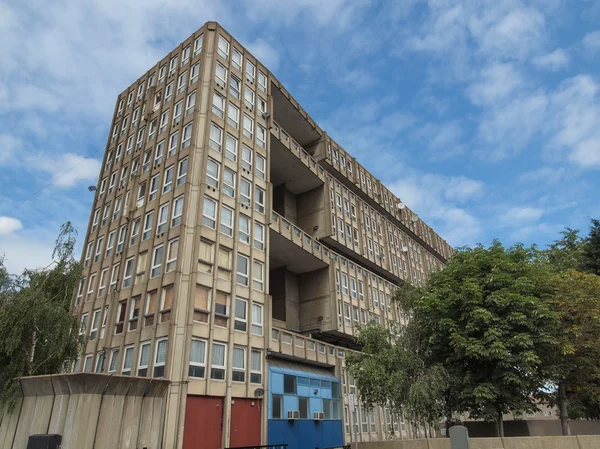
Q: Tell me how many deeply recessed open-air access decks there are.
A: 3